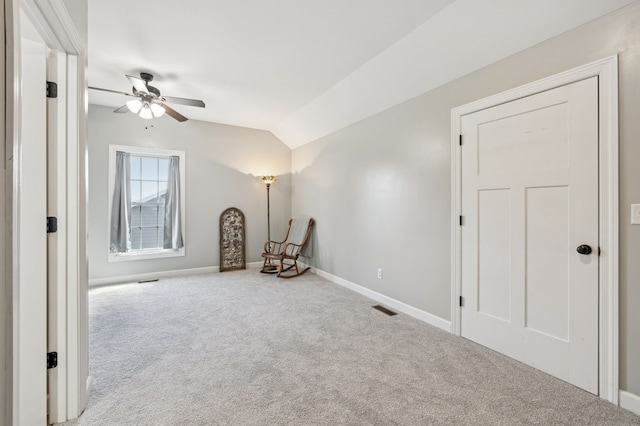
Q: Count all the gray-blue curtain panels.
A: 2